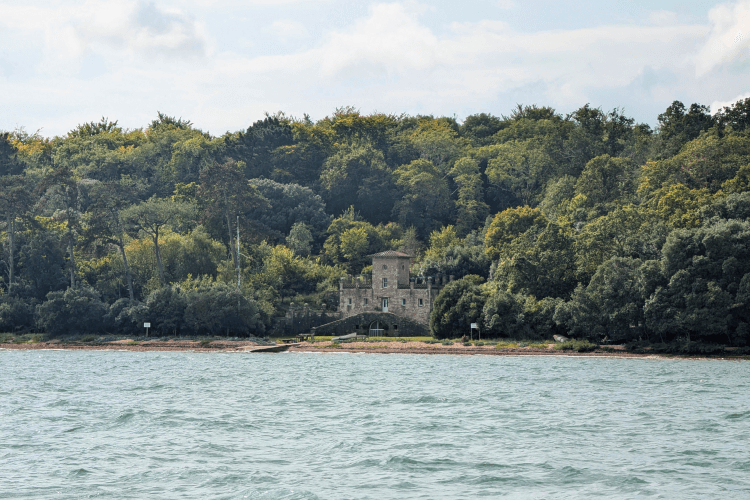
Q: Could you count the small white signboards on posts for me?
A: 2